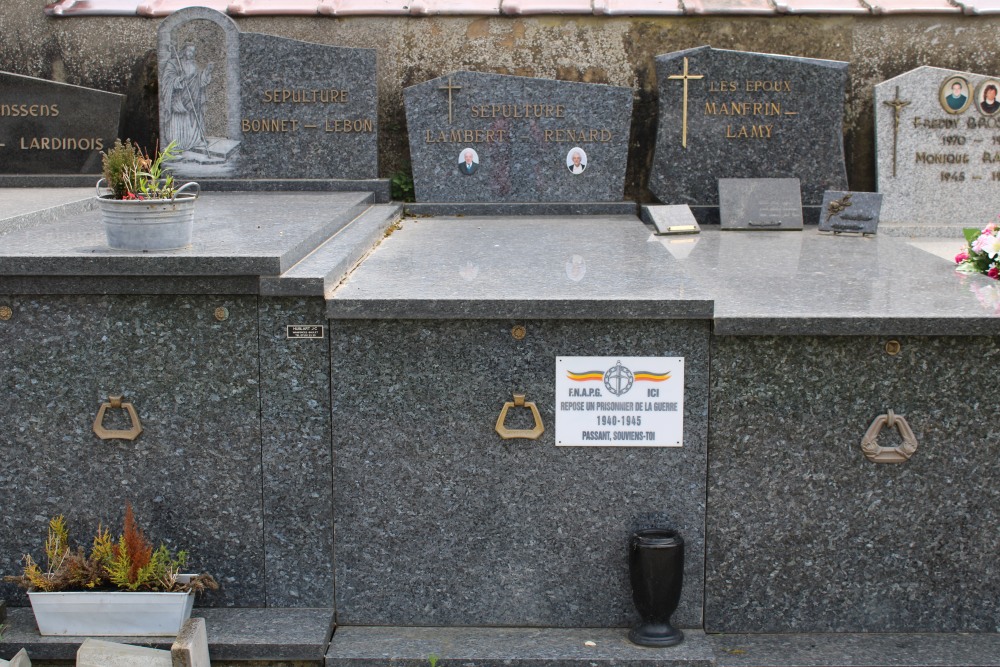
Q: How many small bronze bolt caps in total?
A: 4